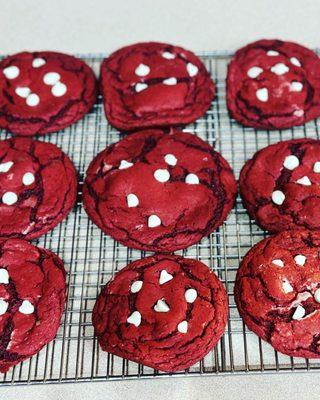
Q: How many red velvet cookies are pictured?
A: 9